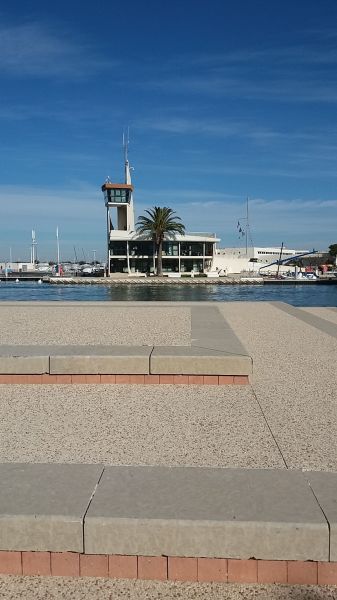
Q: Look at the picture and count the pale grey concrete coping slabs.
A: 6